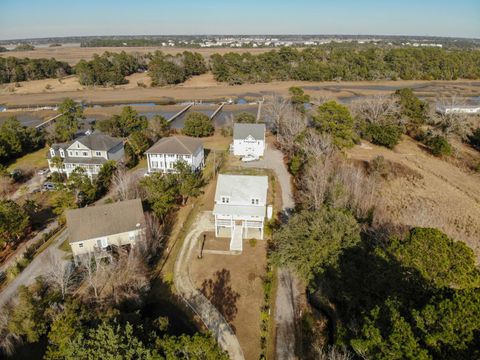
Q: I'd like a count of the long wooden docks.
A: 4